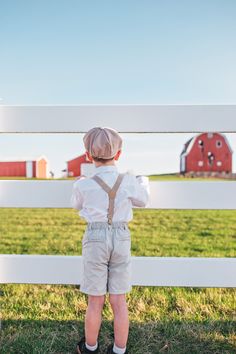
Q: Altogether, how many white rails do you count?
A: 3